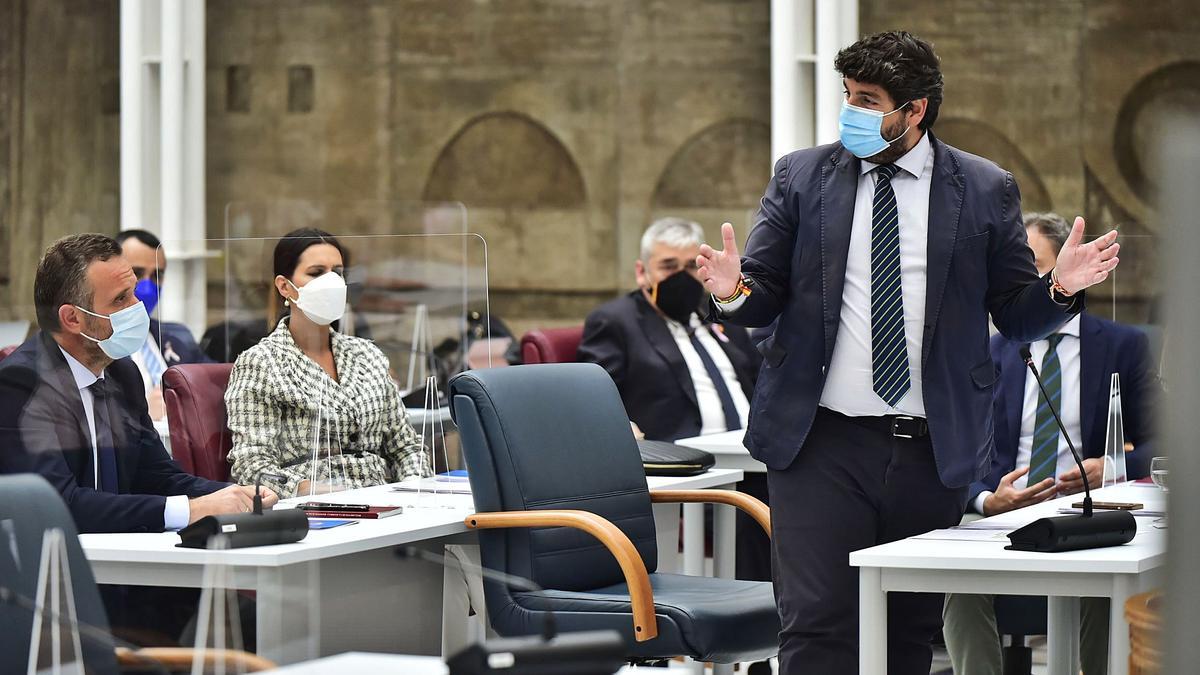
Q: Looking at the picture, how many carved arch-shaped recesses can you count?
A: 3